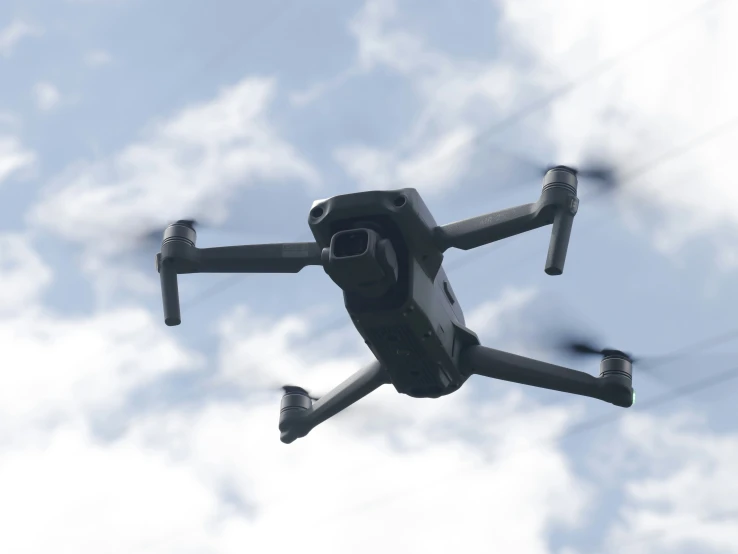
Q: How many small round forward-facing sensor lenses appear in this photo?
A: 2